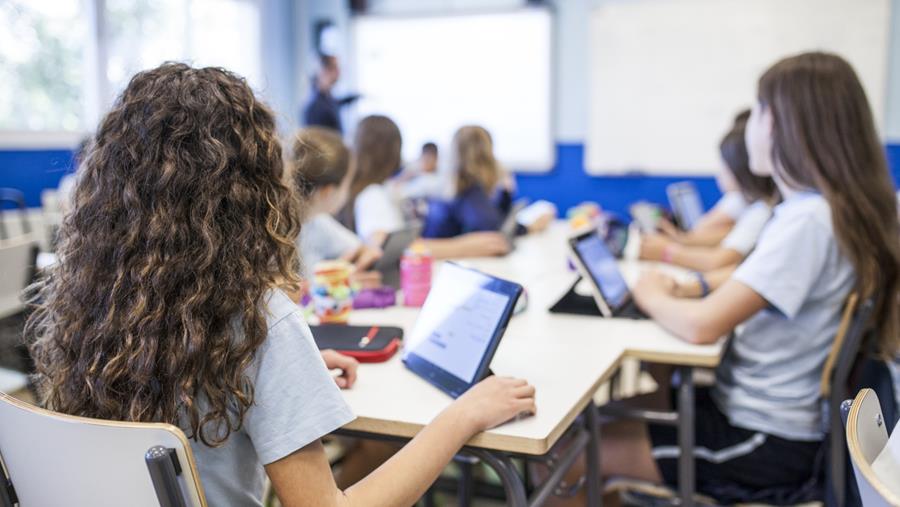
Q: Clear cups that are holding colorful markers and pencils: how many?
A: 0